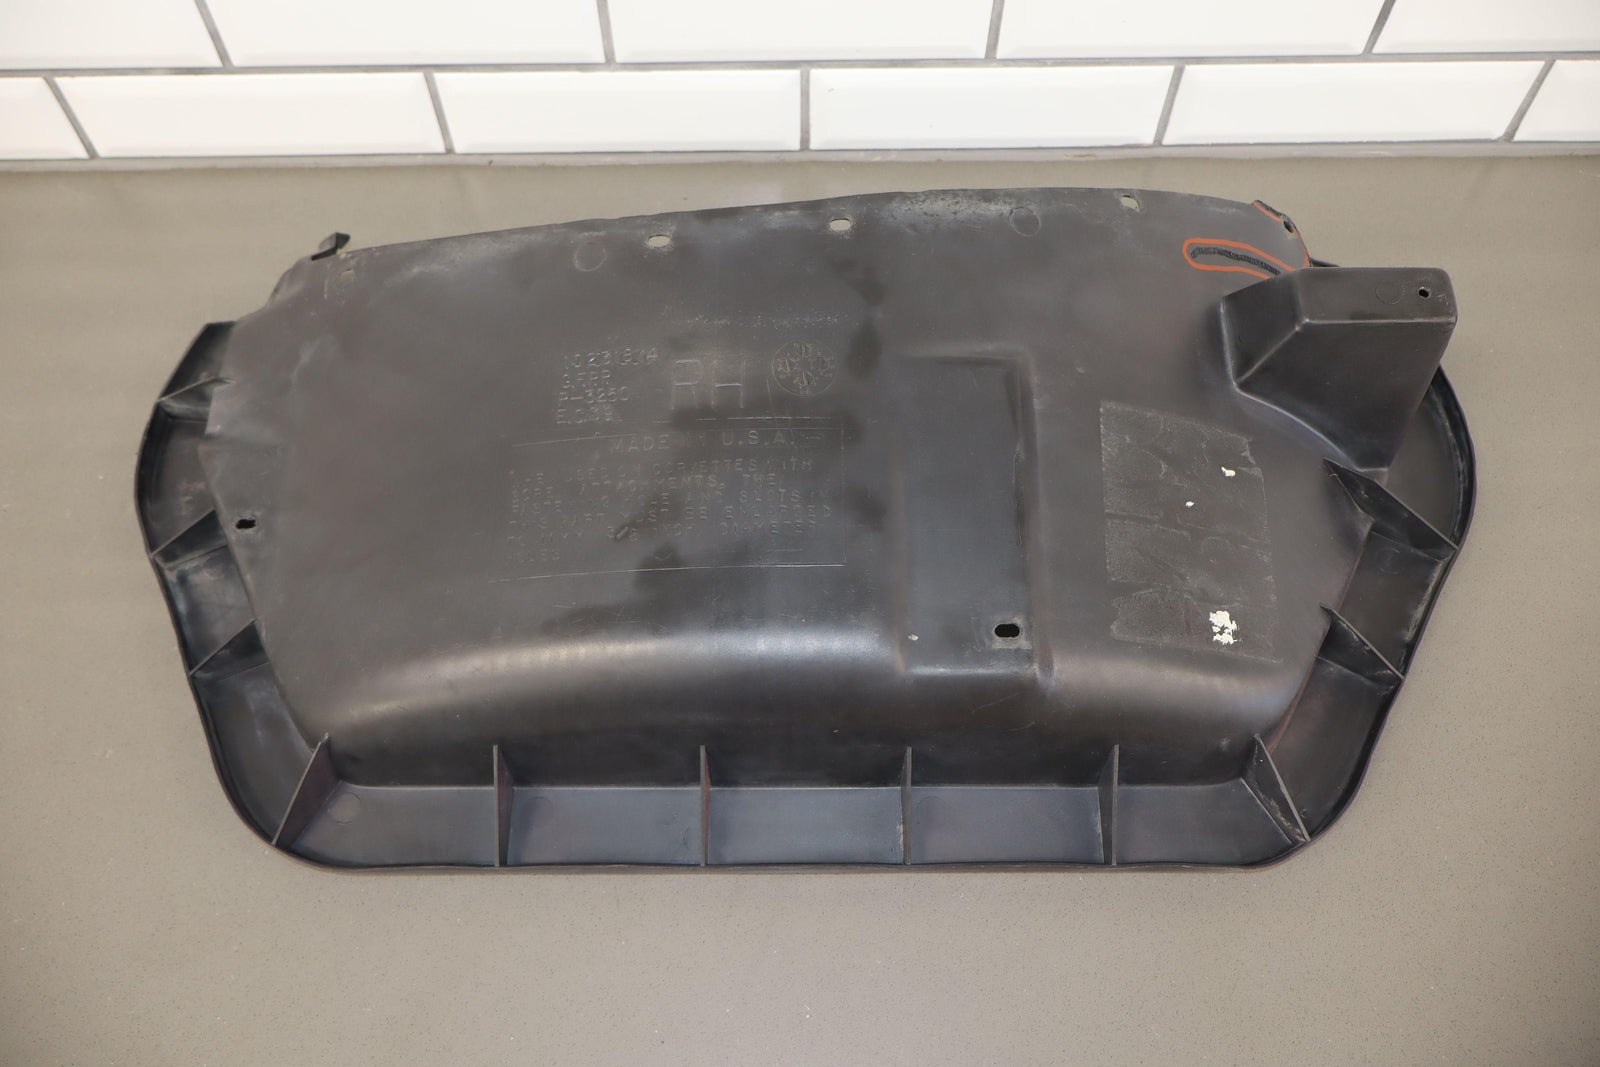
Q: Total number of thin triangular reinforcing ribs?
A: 11